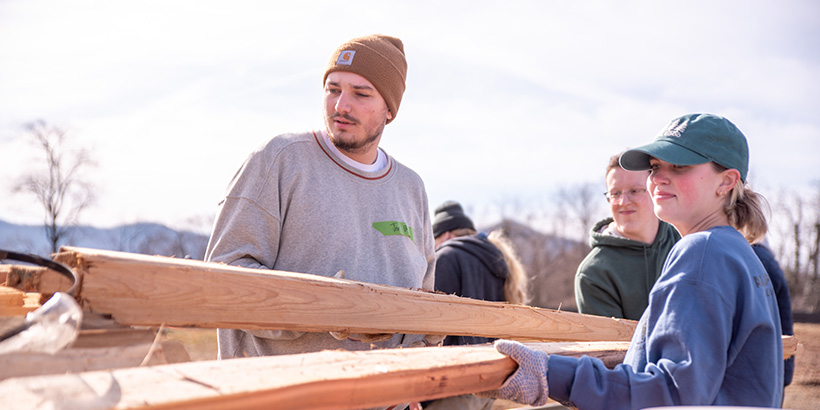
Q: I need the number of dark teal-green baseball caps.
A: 1